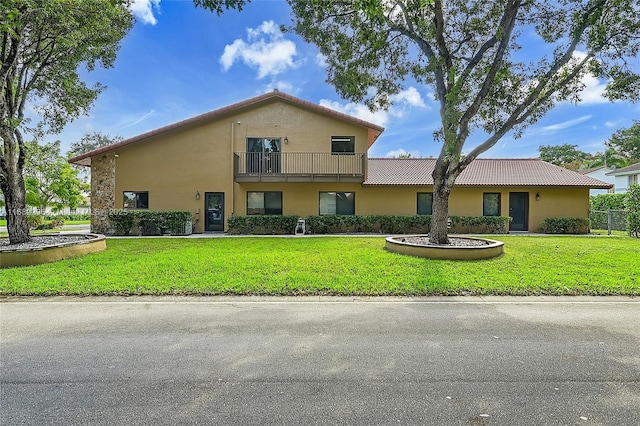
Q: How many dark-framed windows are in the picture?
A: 6